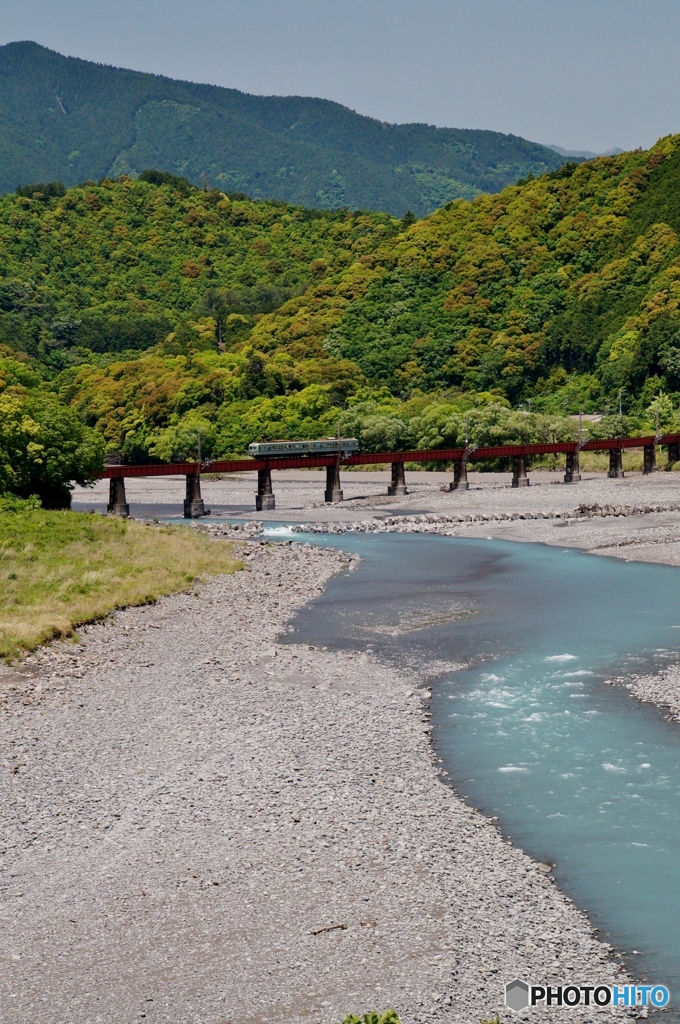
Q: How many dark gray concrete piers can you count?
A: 11